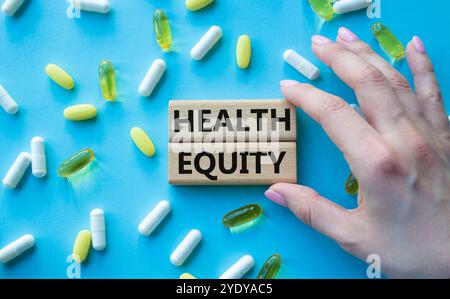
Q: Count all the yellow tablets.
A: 7